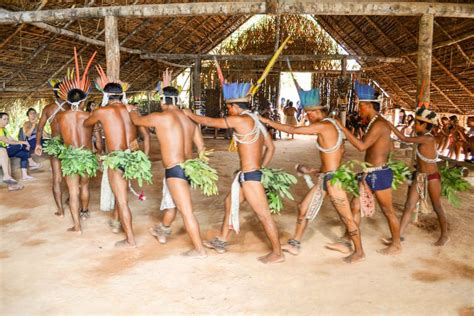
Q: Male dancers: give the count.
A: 8